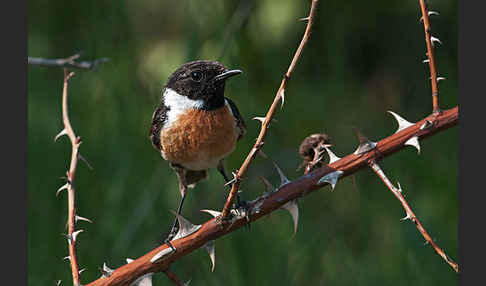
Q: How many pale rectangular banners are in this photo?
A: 0